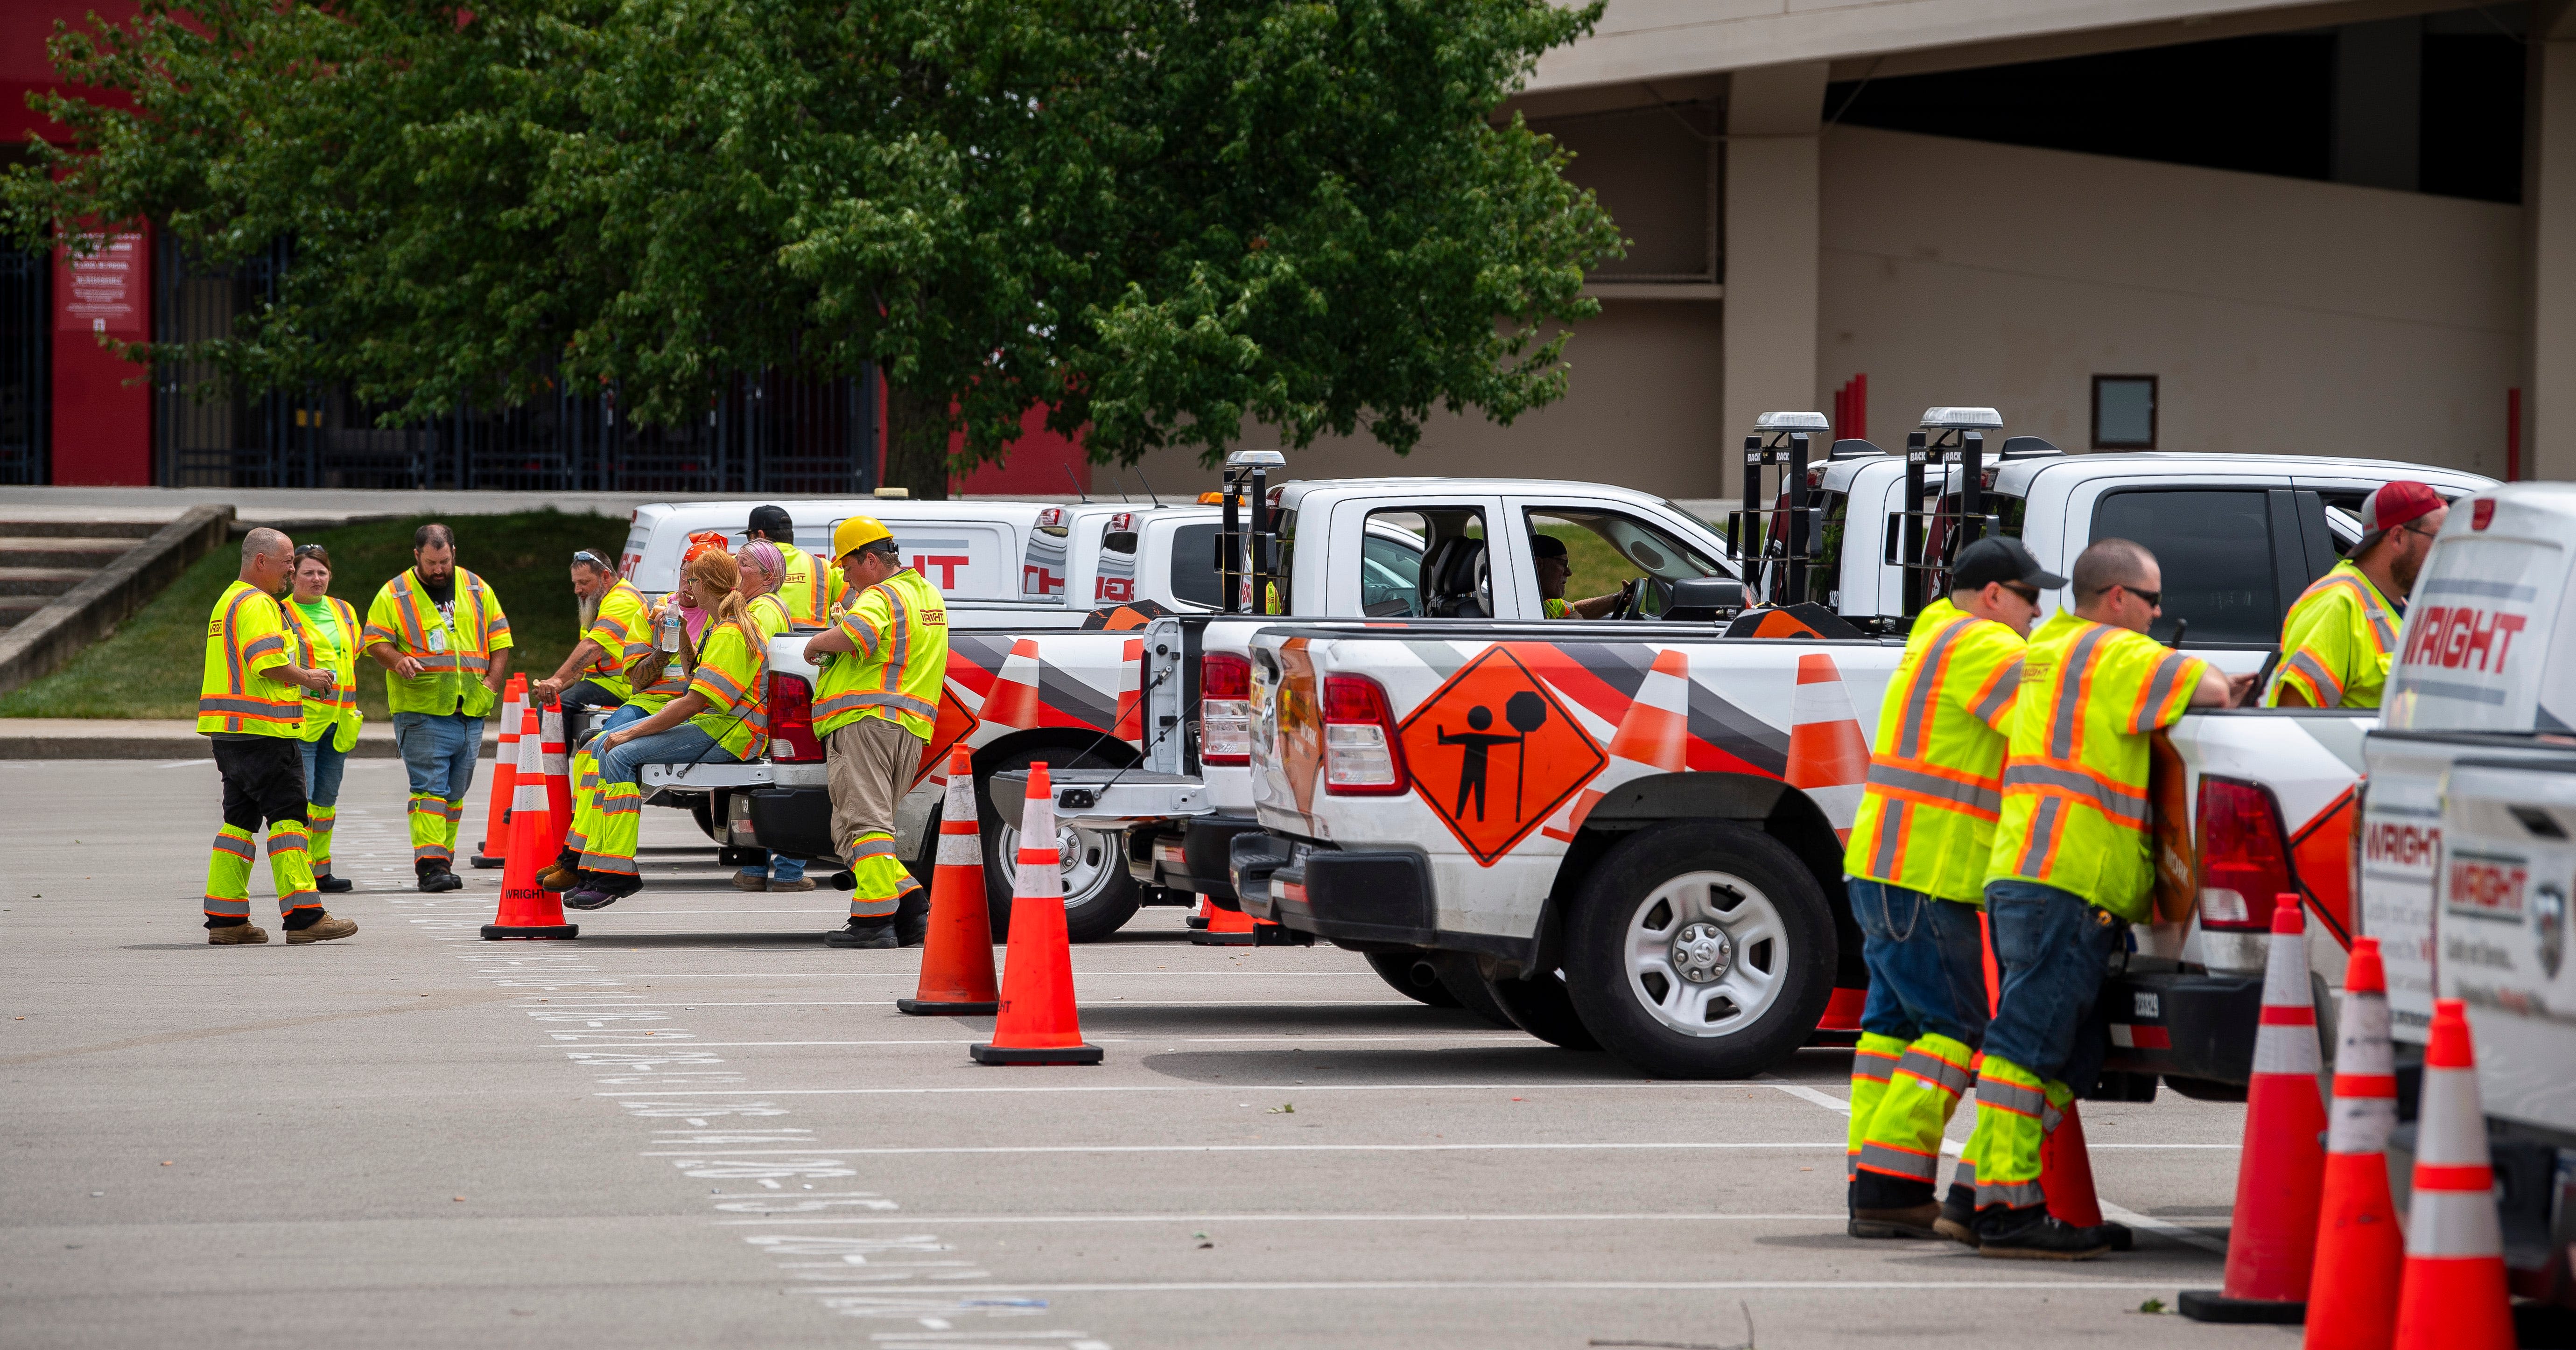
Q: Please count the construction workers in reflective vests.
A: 13